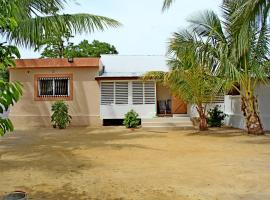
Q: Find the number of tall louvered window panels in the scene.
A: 4